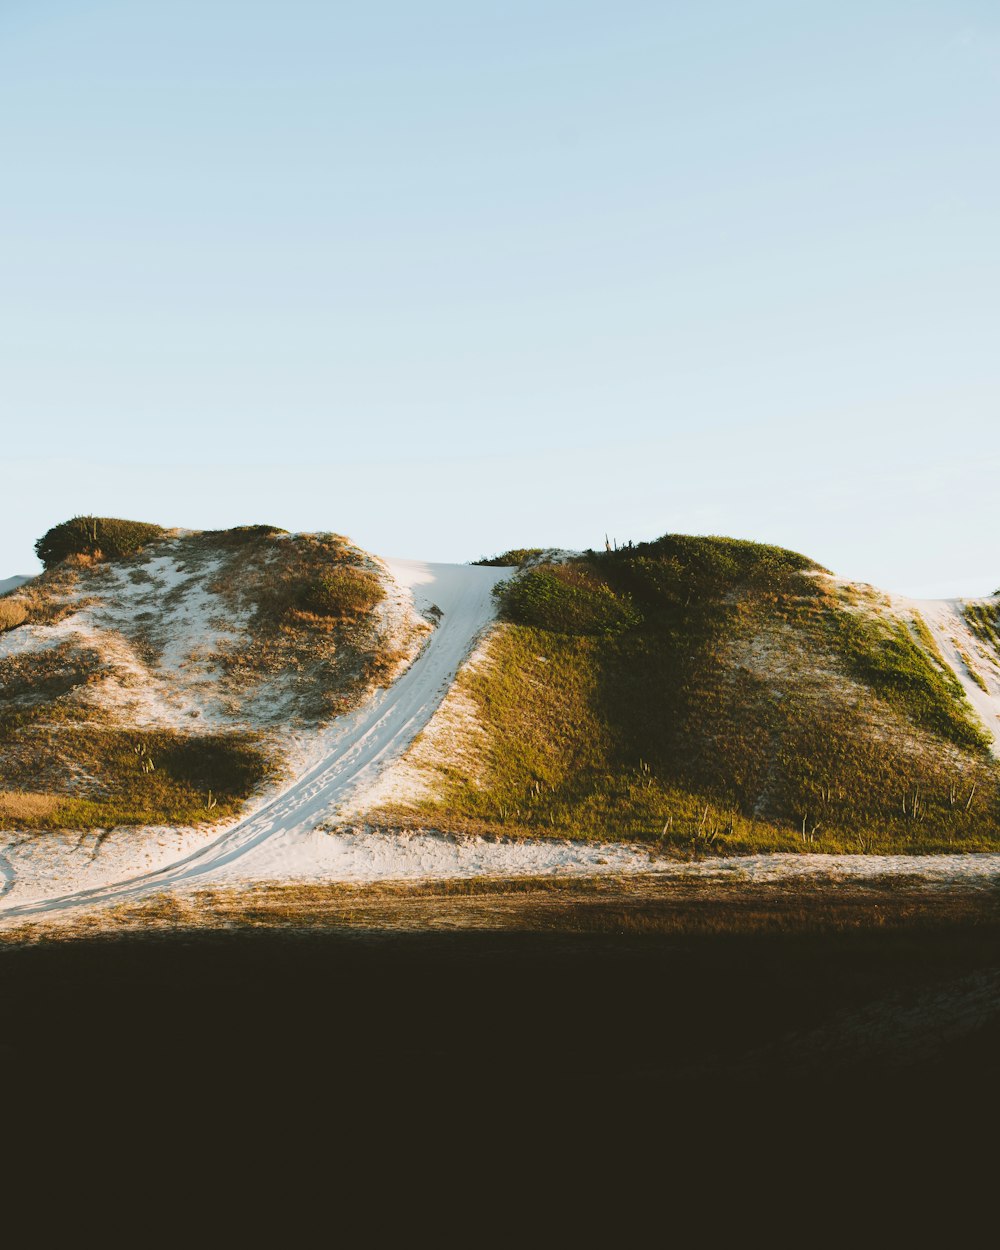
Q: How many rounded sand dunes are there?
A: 2